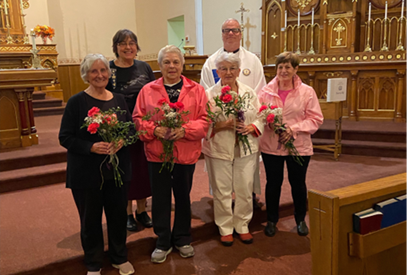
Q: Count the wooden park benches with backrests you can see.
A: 0